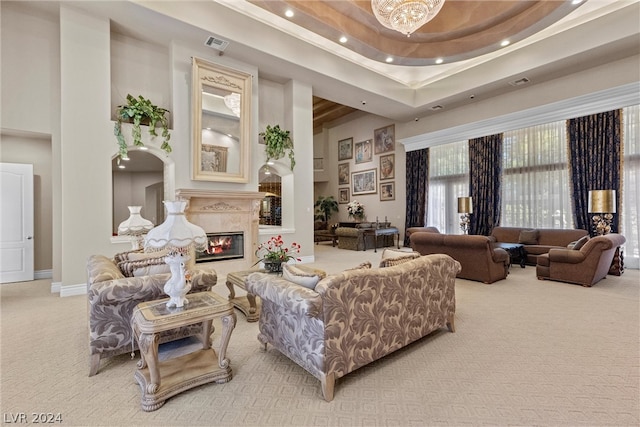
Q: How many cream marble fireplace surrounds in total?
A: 1